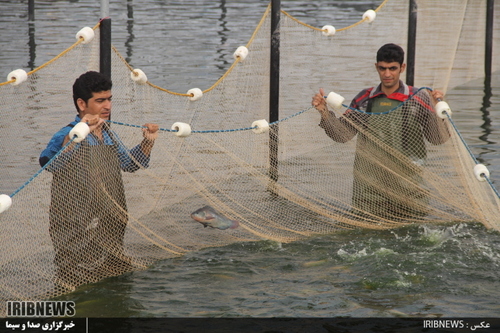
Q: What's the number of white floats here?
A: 14